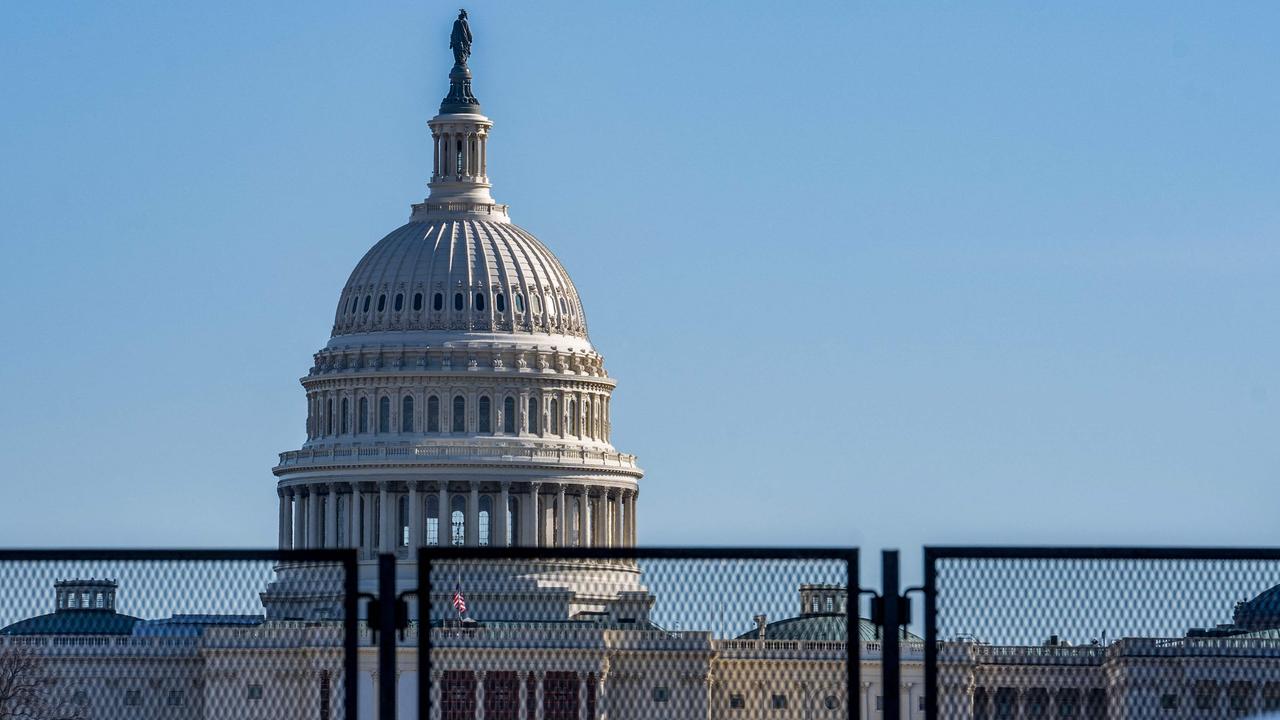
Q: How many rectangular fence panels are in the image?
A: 3